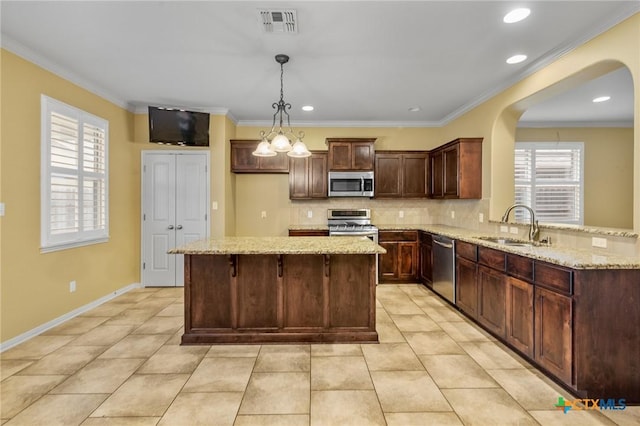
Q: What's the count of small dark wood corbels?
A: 3